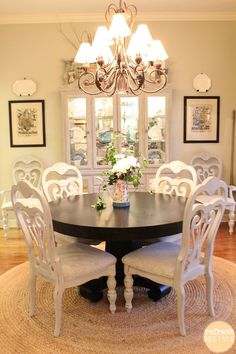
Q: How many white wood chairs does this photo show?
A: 6